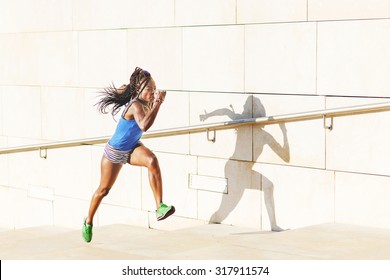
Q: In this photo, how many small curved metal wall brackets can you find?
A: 3